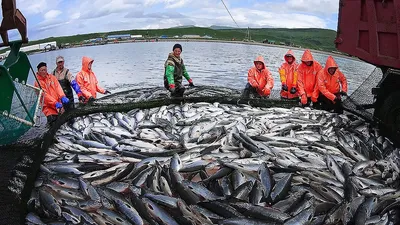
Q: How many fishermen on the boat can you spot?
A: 8